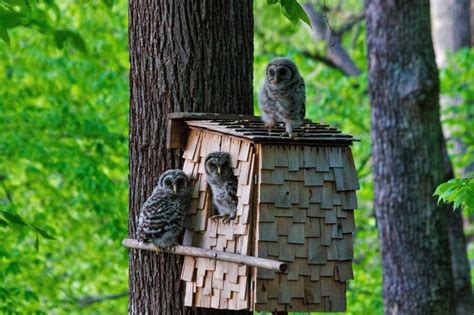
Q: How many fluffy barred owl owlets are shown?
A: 3